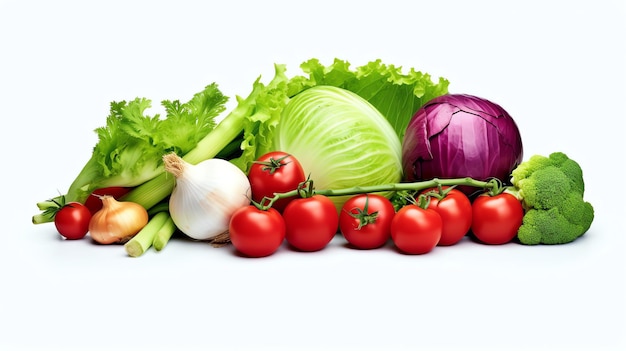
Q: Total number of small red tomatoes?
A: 8